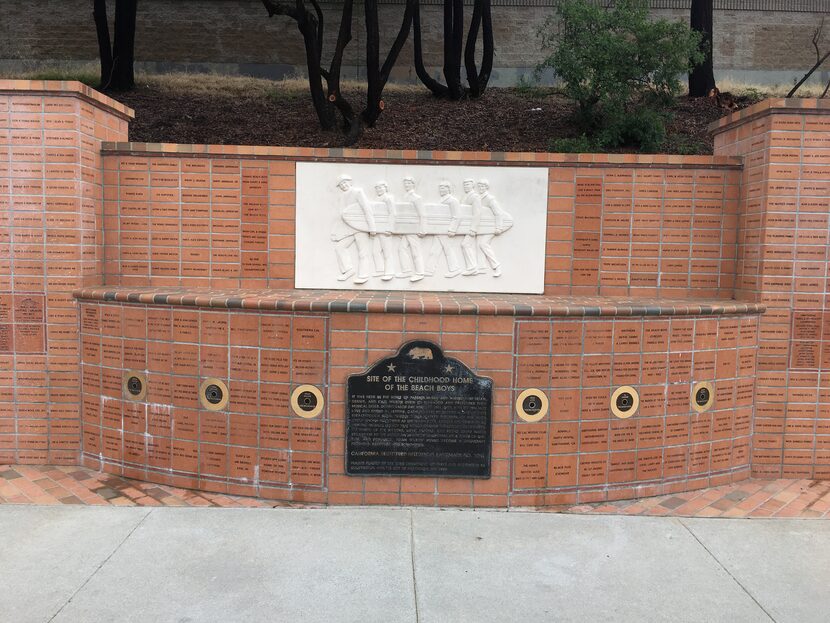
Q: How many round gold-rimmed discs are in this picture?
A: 6